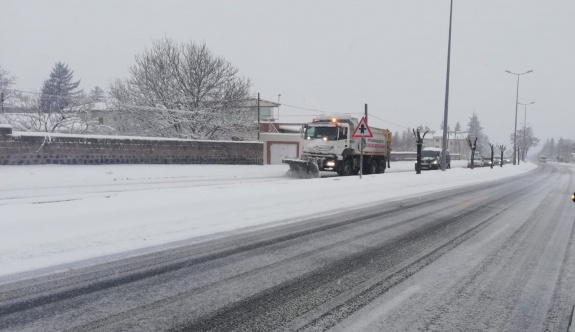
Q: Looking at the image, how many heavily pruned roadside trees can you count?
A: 5